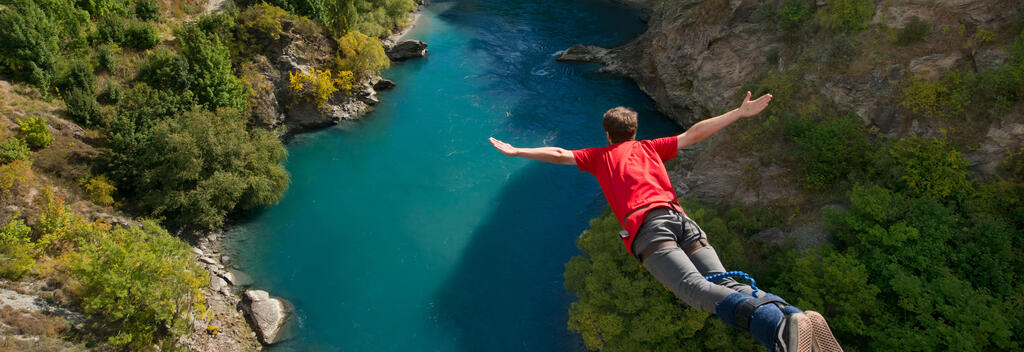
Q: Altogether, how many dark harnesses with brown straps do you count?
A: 1